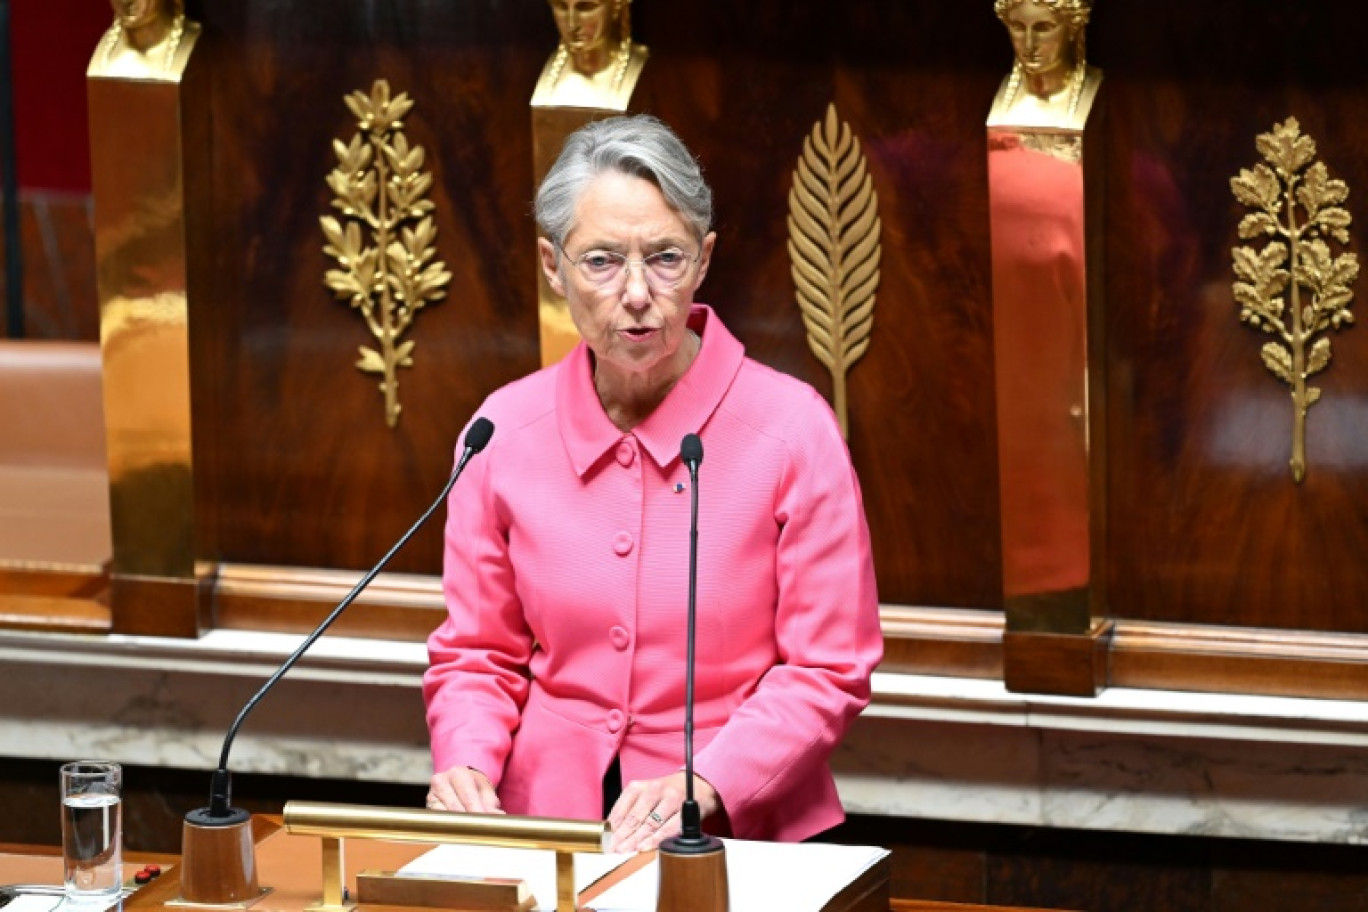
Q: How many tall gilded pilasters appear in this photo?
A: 3